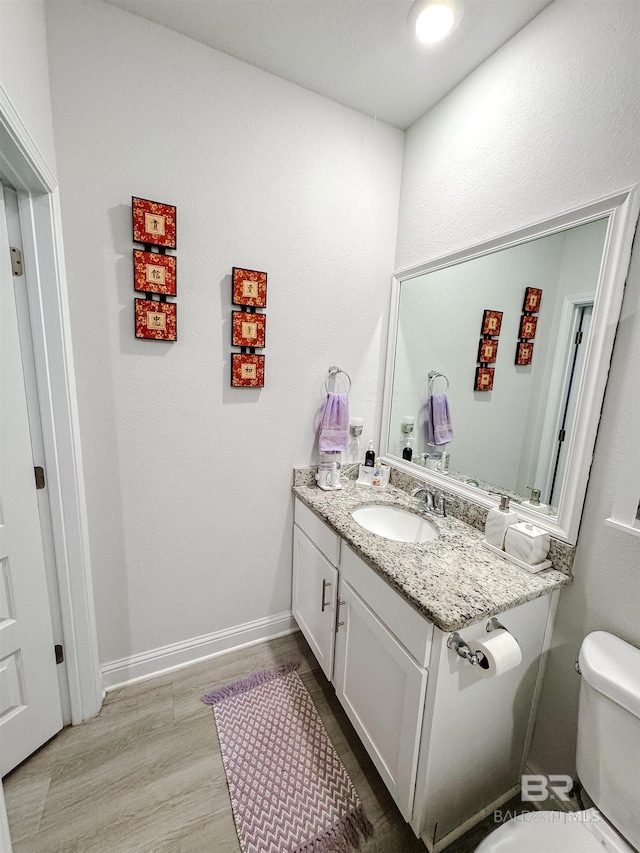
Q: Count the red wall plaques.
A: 6